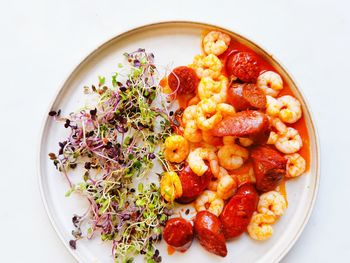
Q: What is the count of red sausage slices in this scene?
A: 9